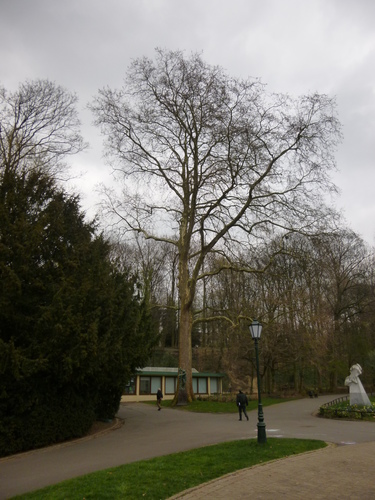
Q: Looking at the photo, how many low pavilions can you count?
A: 1